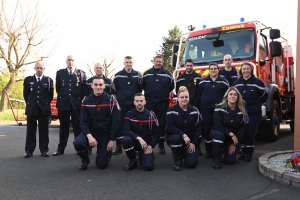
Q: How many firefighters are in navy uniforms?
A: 13